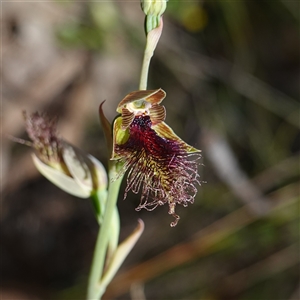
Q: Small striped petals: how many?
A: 2